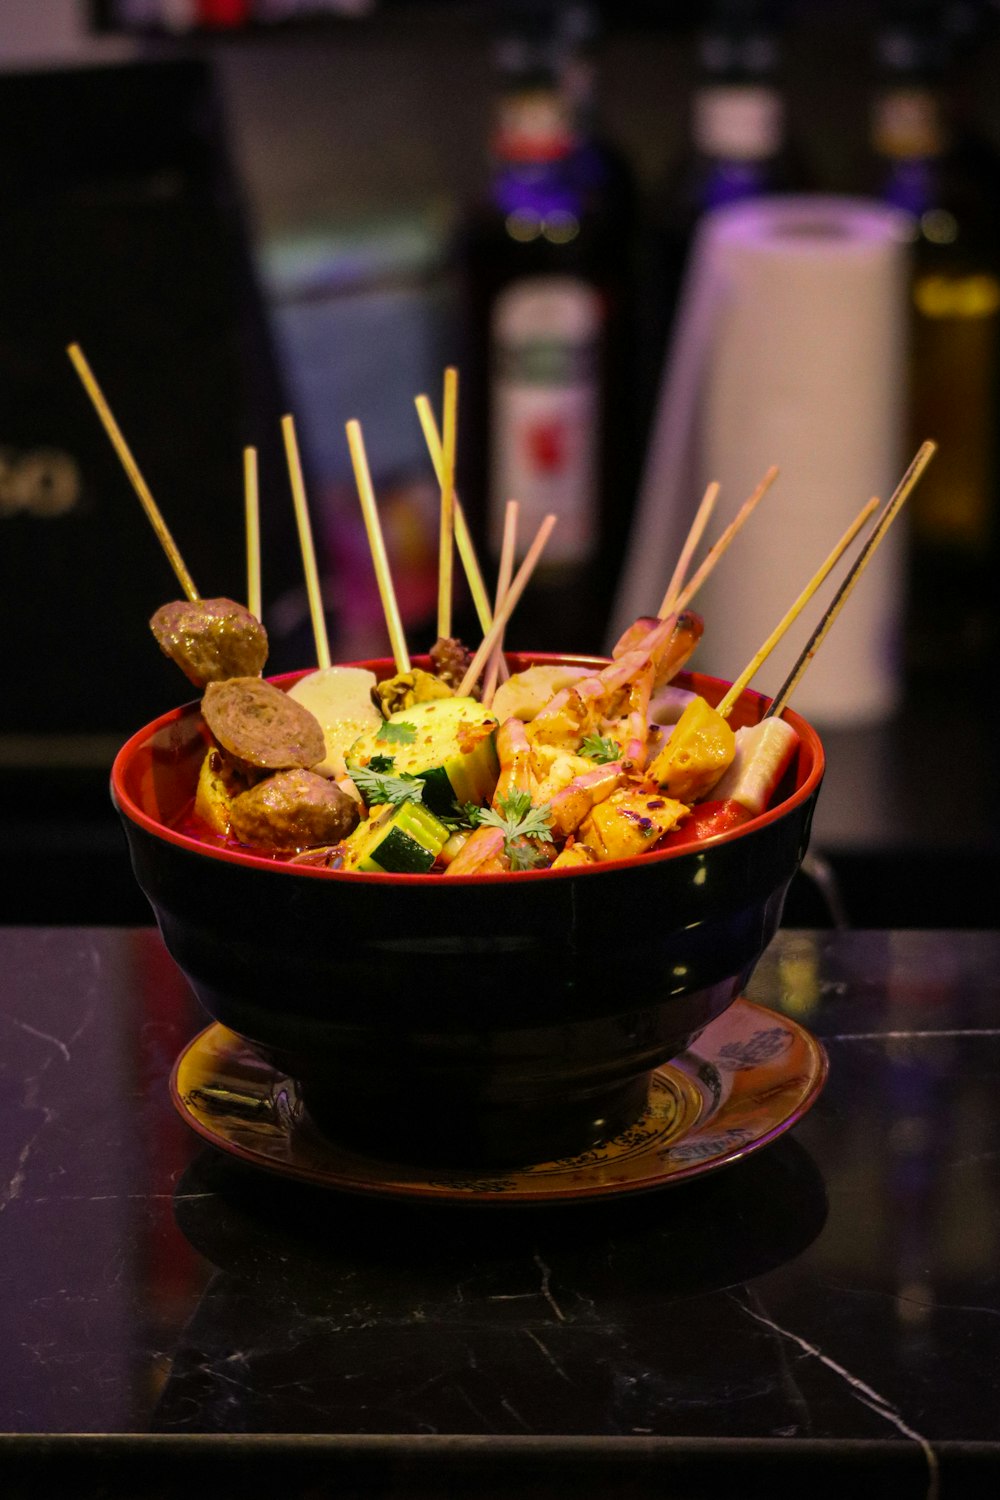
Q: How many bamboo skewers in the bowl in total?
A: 12